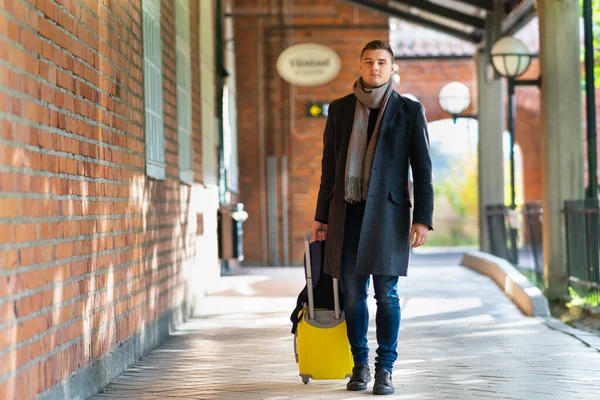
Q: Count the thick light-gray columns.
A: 2